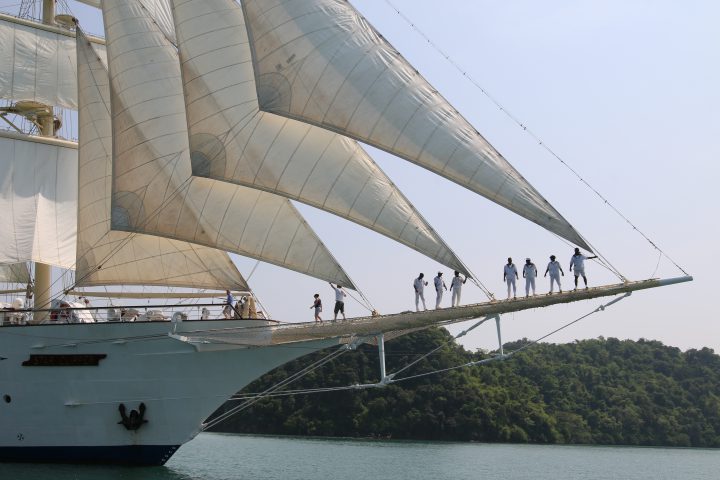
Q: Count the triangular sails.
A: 4